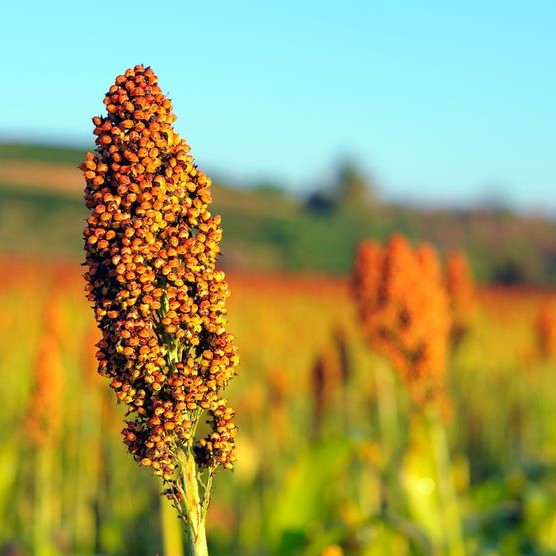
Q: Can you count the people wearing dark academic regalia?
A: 0